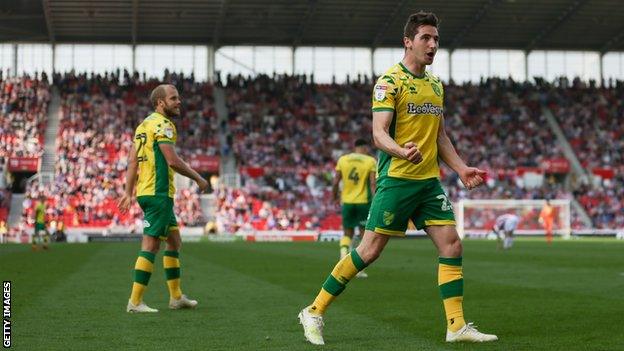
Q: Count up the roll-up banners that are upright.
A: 0